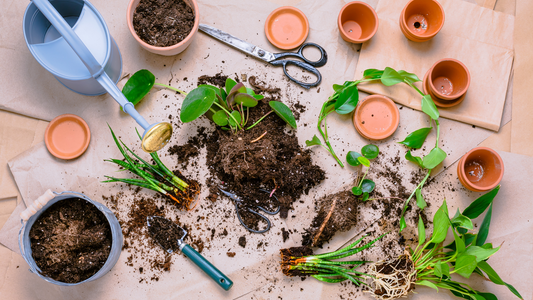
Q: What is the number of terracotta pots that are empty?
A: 4